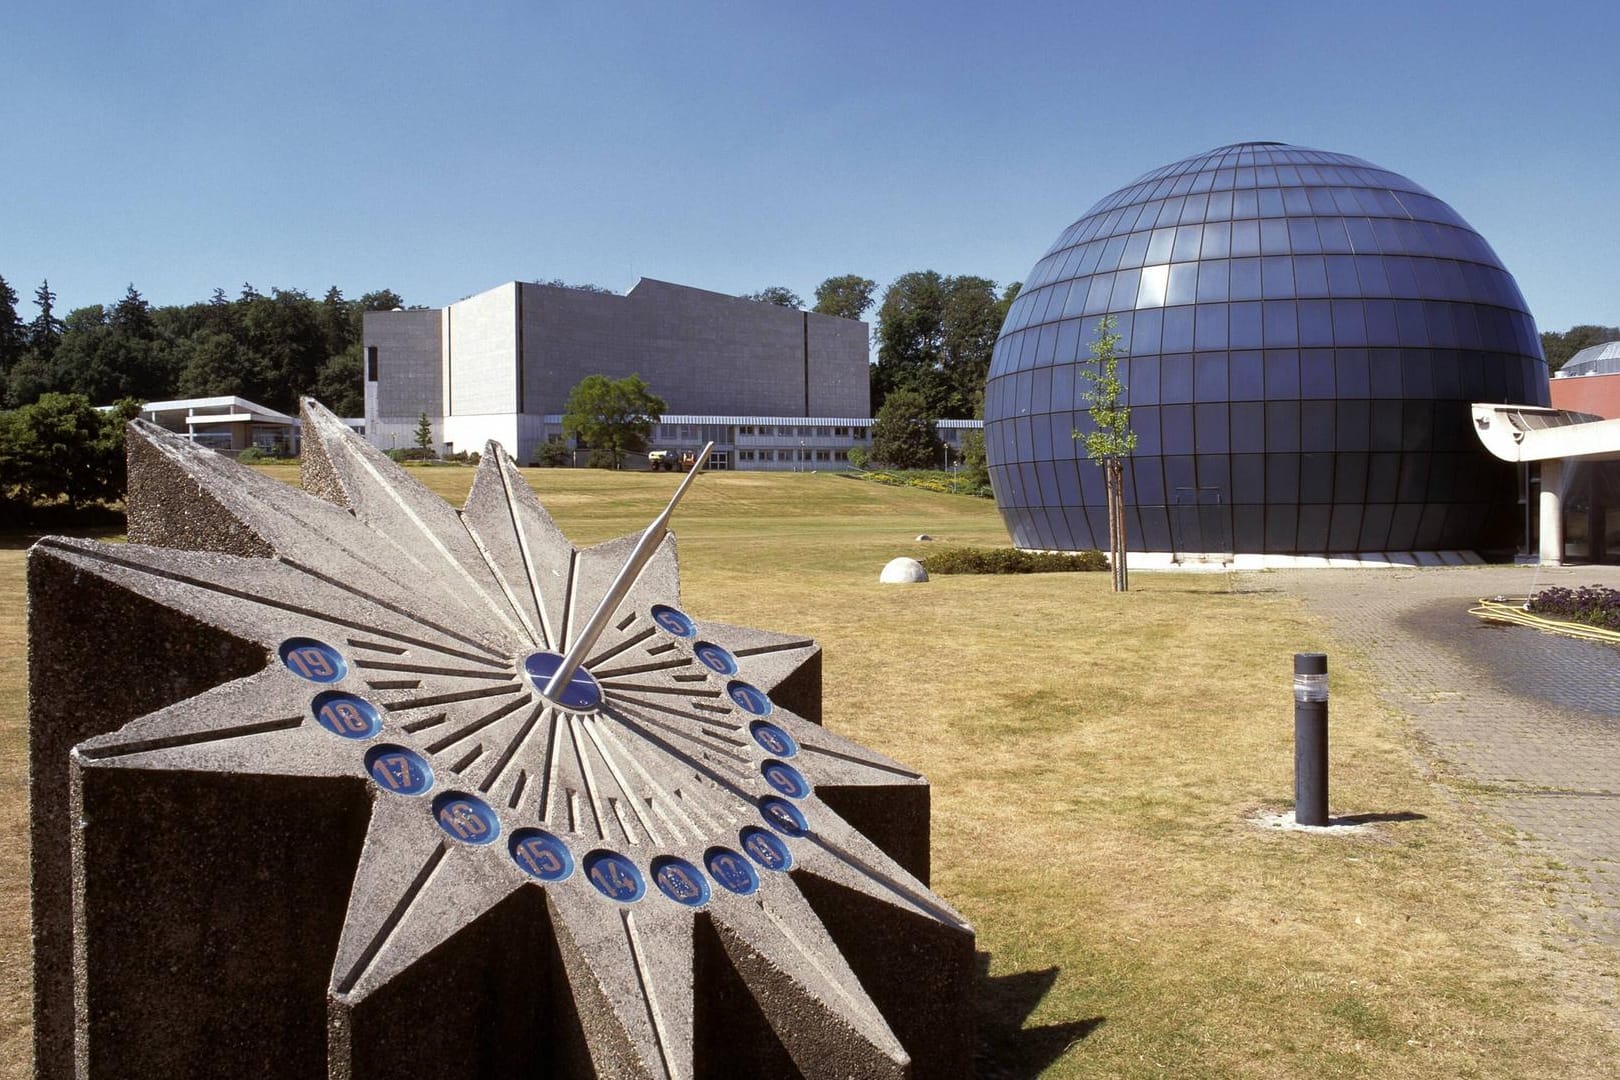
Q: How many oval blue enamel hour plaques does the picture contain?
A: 15